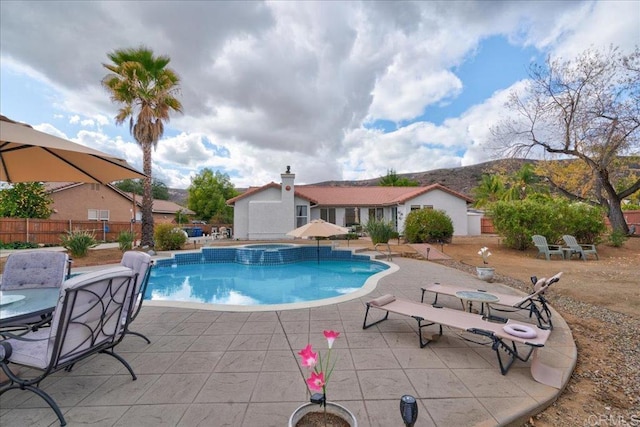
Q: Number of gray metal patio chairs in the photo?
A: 3